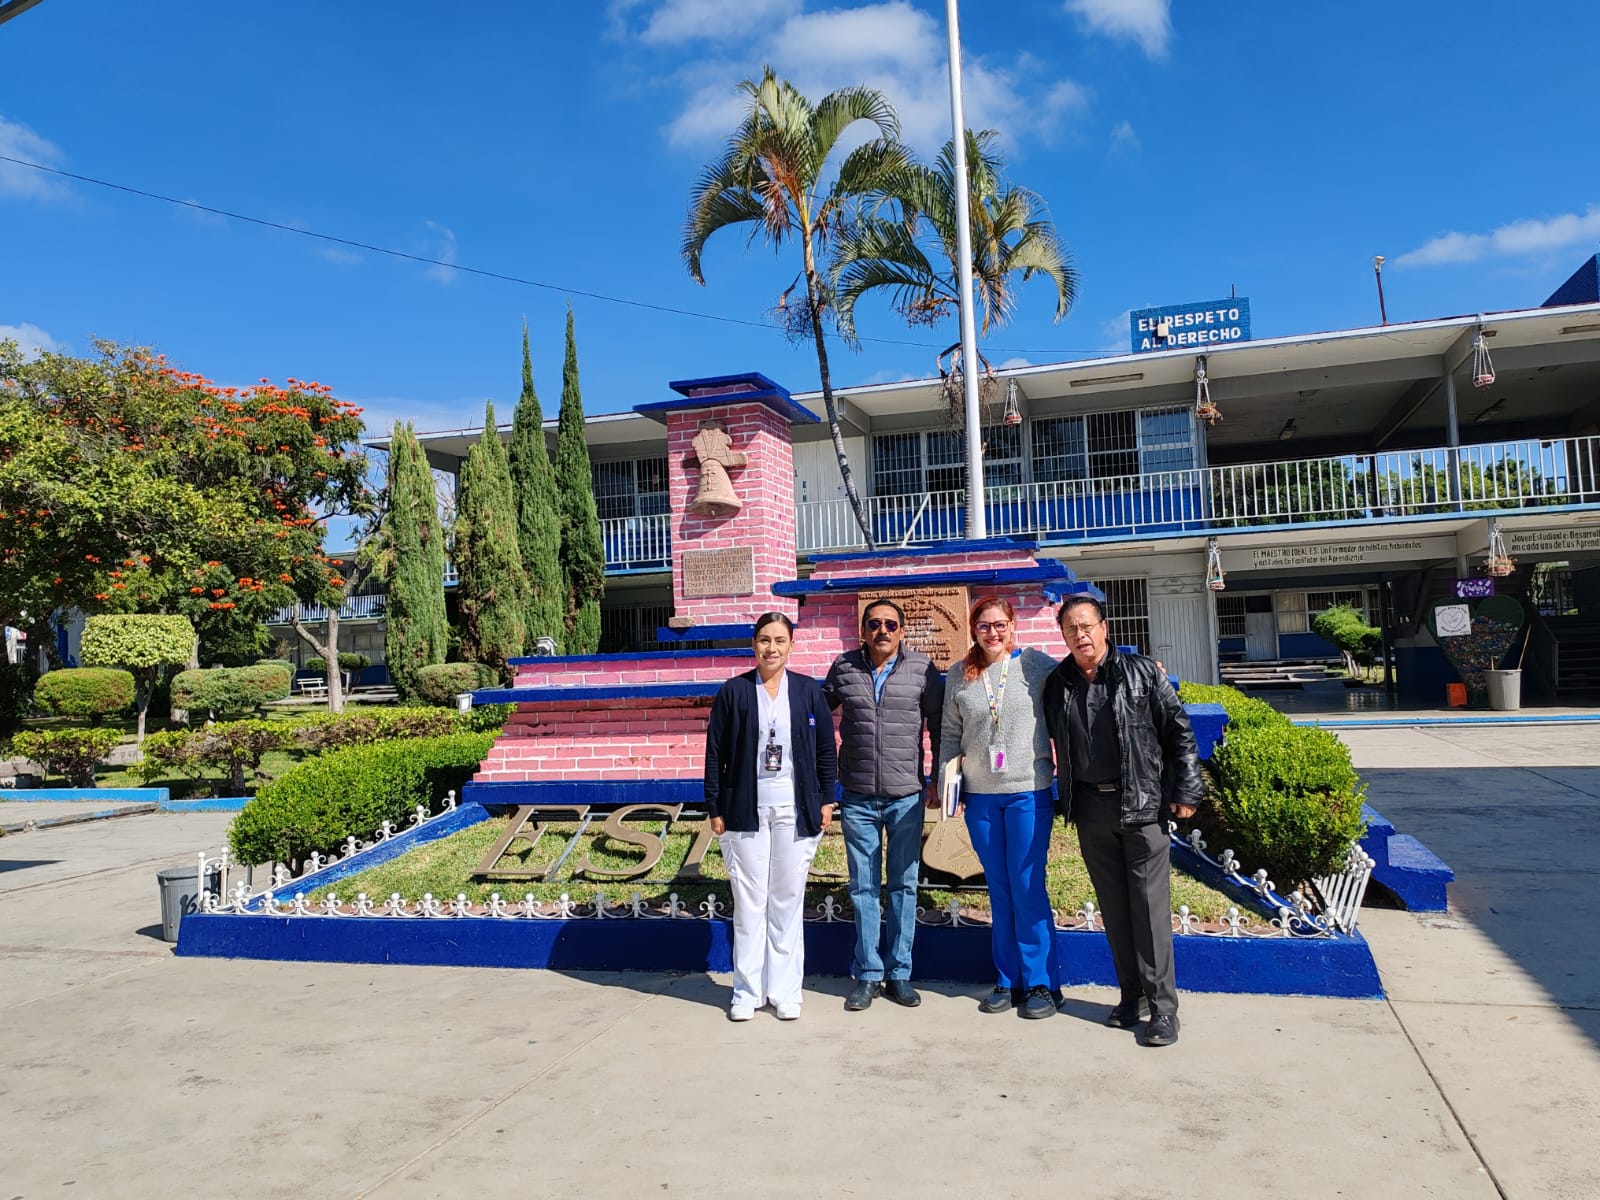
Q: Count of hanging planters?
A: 5